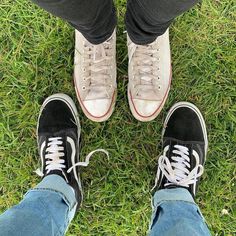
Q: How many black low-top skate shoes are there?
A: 2